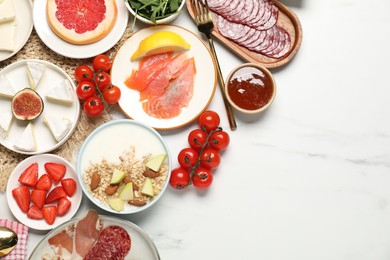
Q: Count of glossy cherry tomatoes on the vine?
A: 13